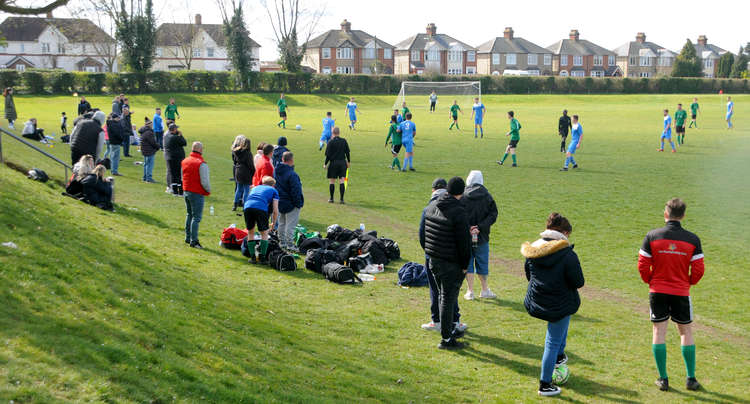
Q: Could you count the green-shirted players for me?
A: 8